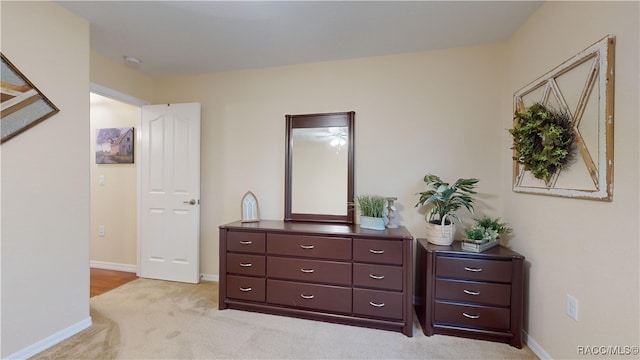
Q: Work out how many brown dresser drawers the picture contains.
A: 12